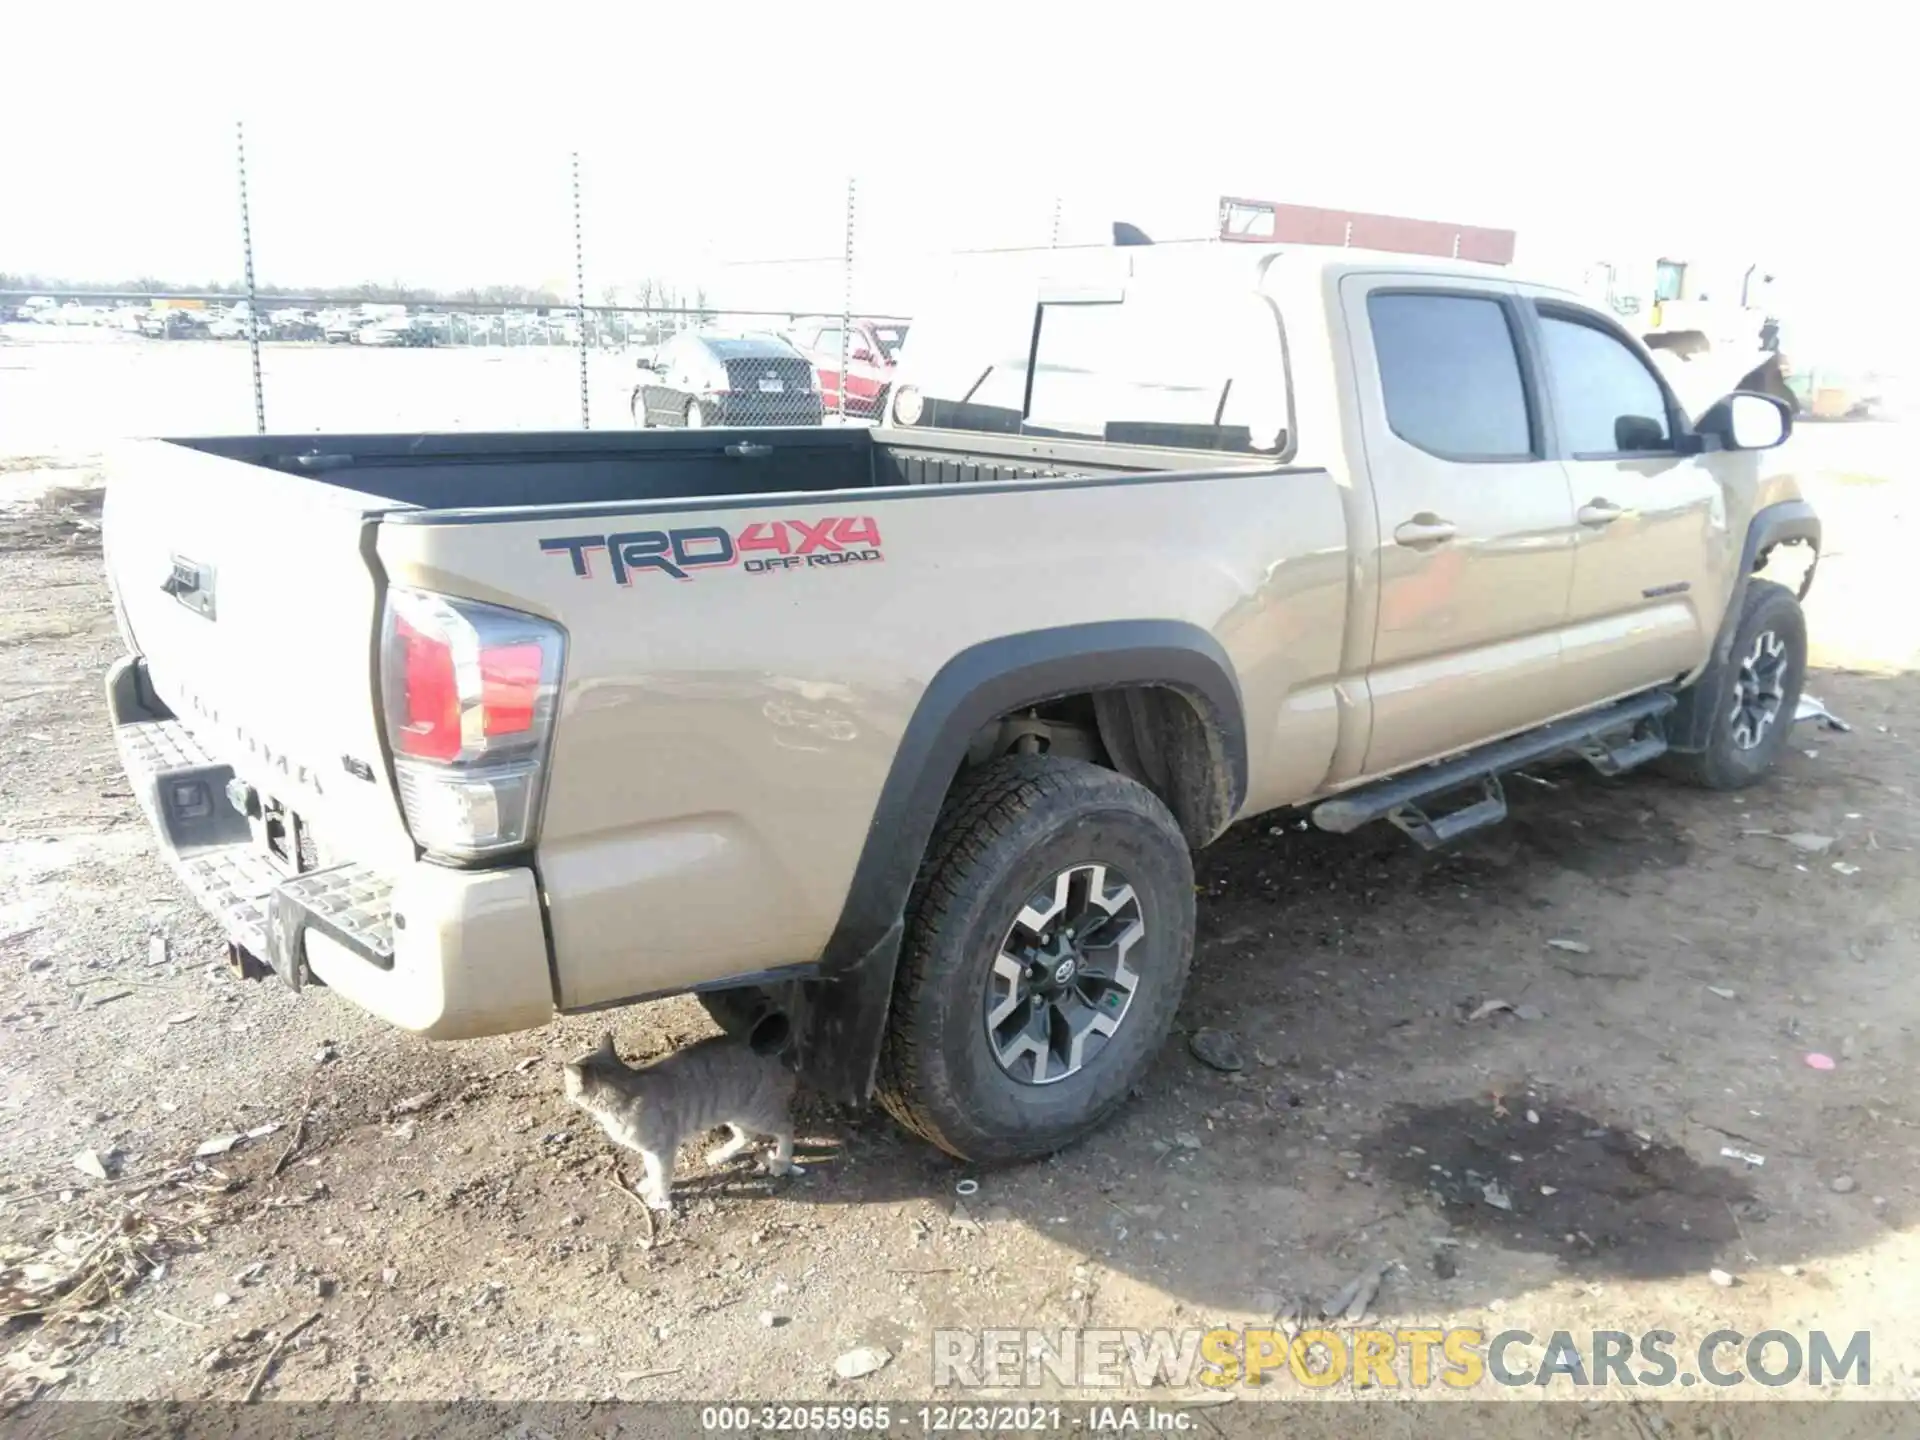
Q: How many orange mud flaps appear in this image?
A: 0